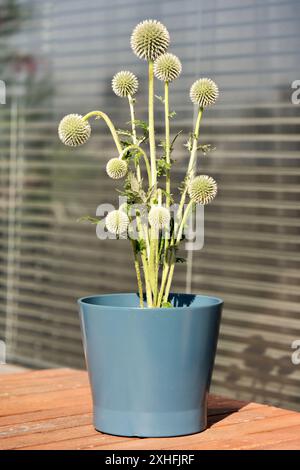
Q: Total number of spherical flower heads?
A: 9